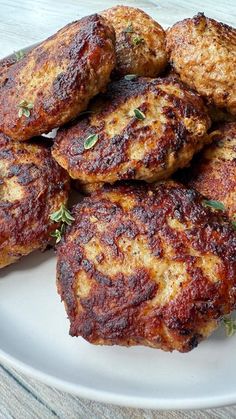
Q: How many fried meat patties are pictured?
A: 7